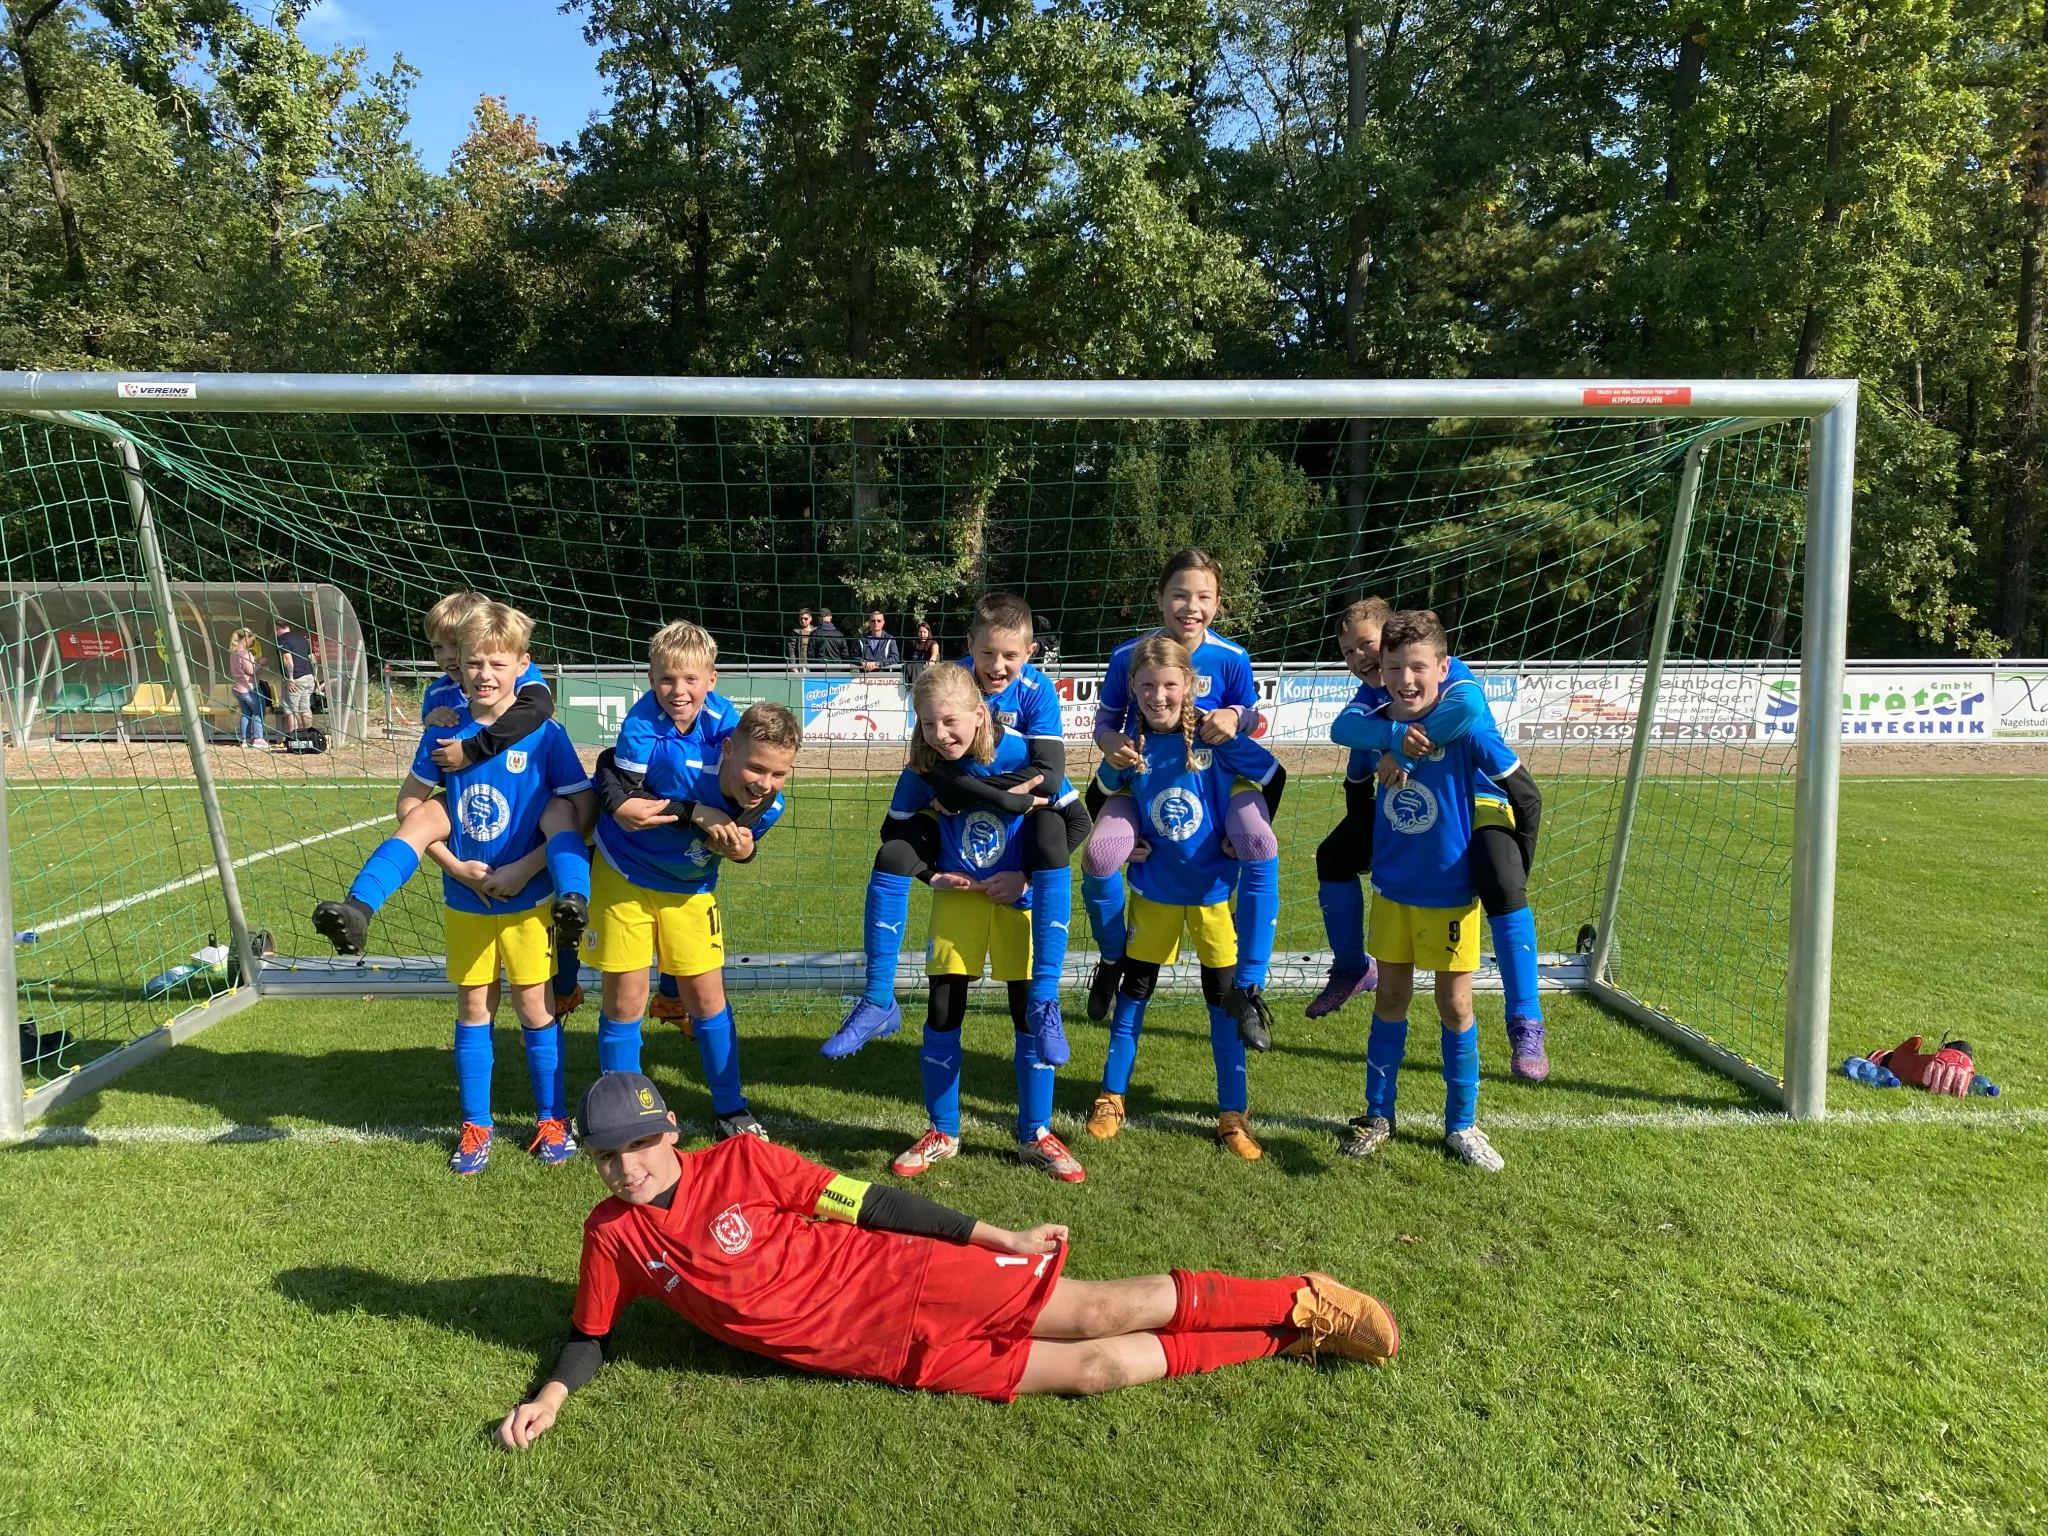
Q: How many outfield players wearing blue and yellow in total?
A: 10